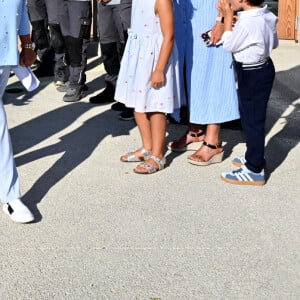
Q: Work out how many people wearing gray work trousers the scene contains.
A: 3